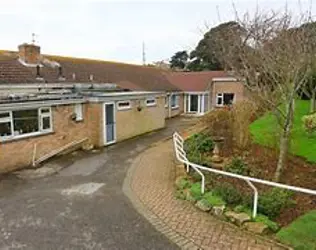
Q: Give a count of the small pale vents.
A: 2